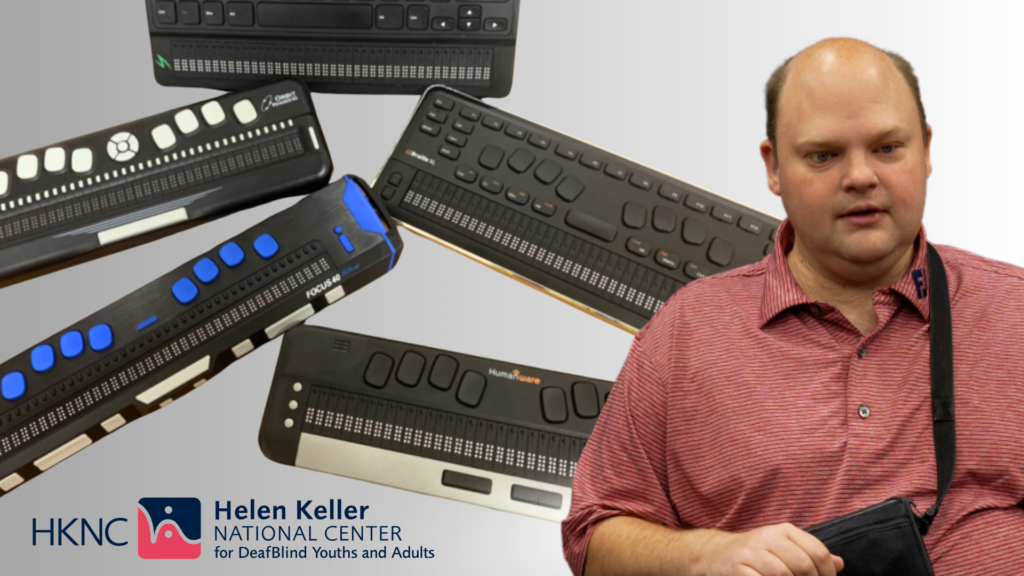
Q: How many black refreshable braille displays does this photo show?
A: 5